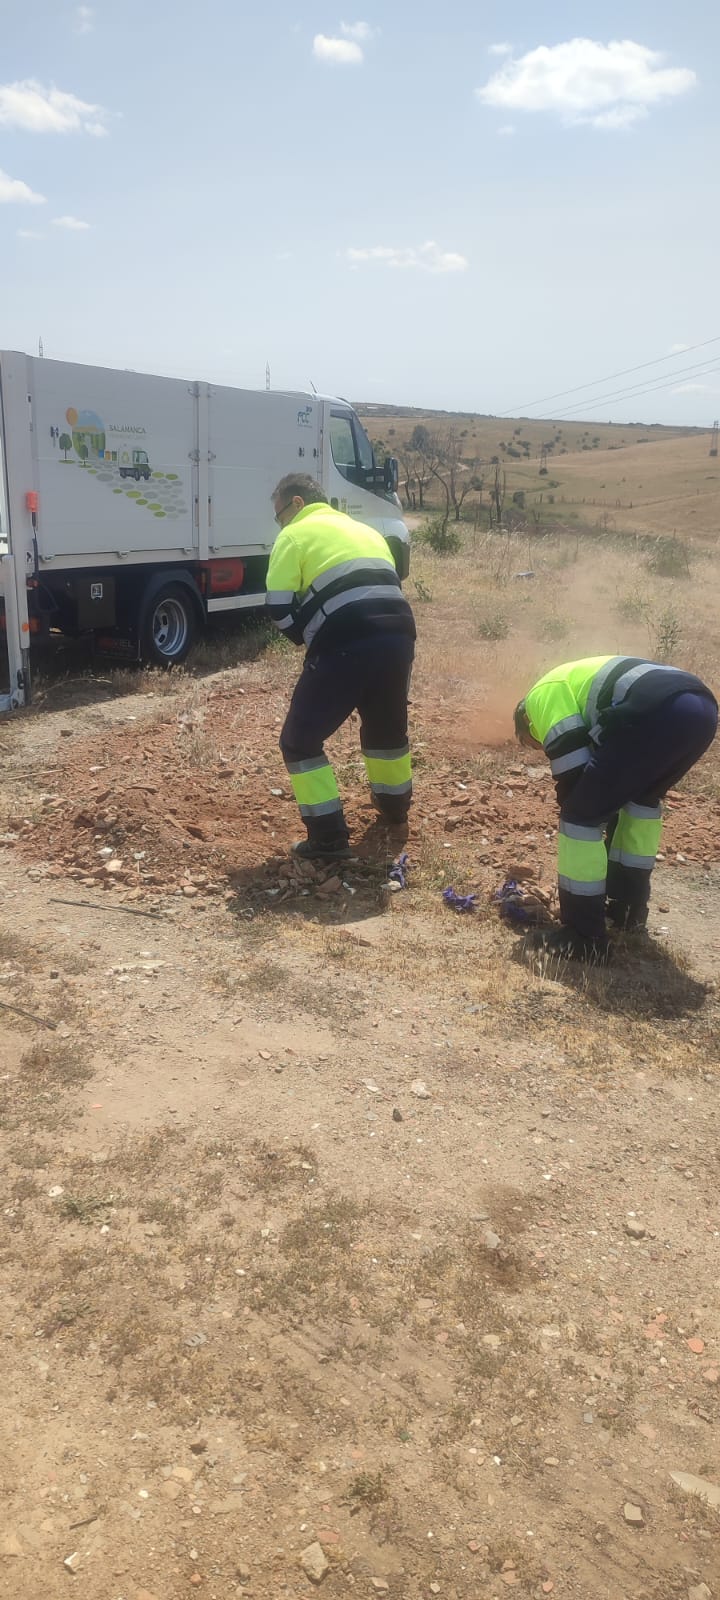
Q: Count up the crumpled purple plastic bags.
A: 3